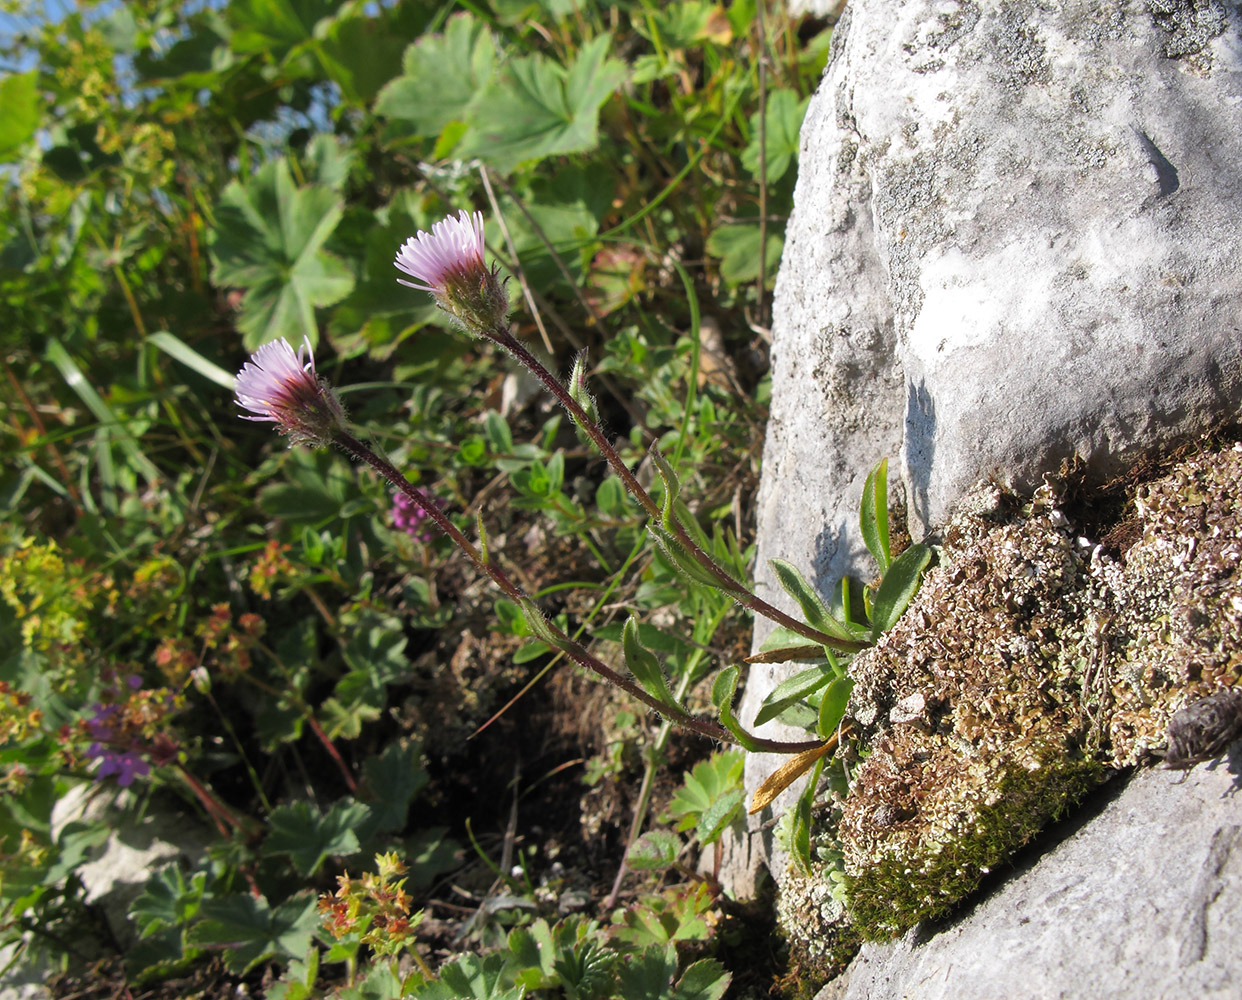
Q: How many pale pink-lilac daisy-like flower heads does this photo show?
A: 2